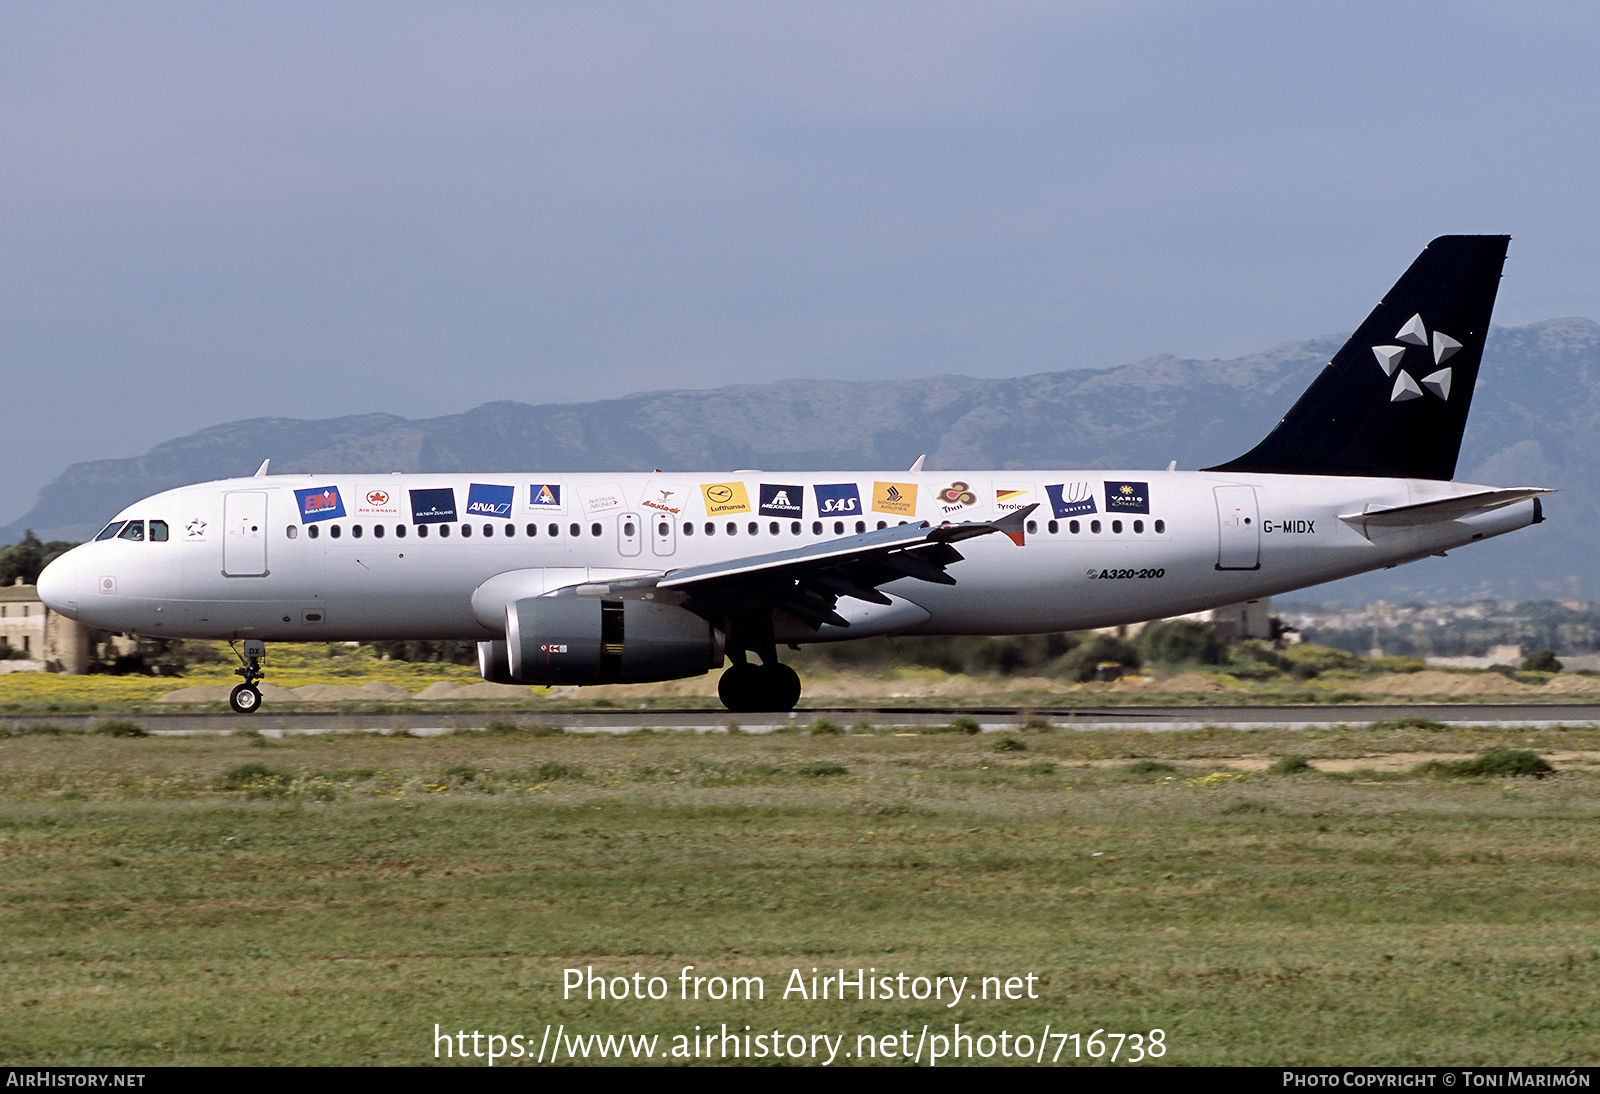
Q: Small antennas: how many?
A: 3